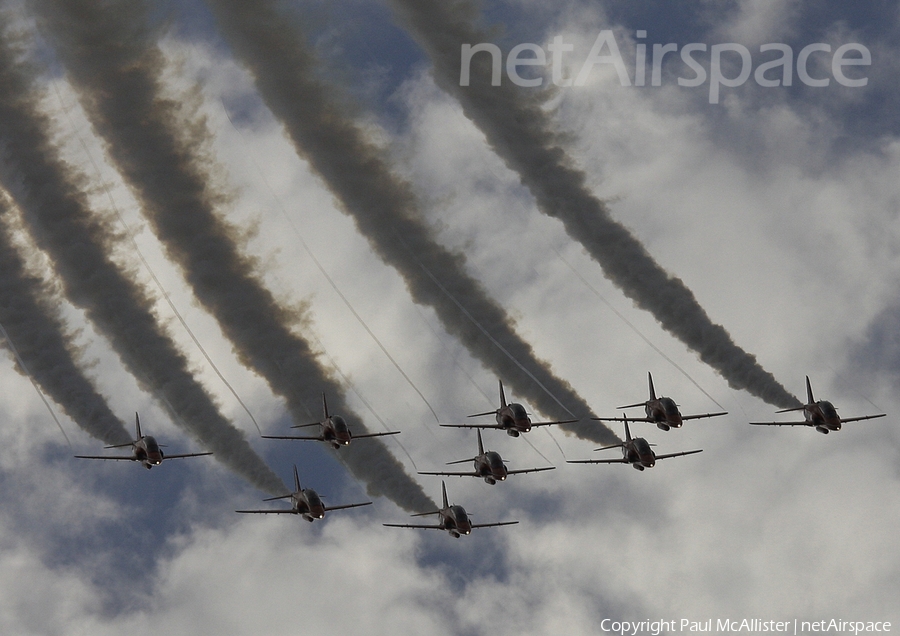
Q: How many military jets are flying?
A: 9